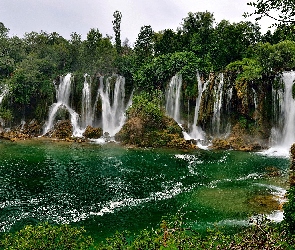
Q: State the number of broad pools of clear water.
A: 1